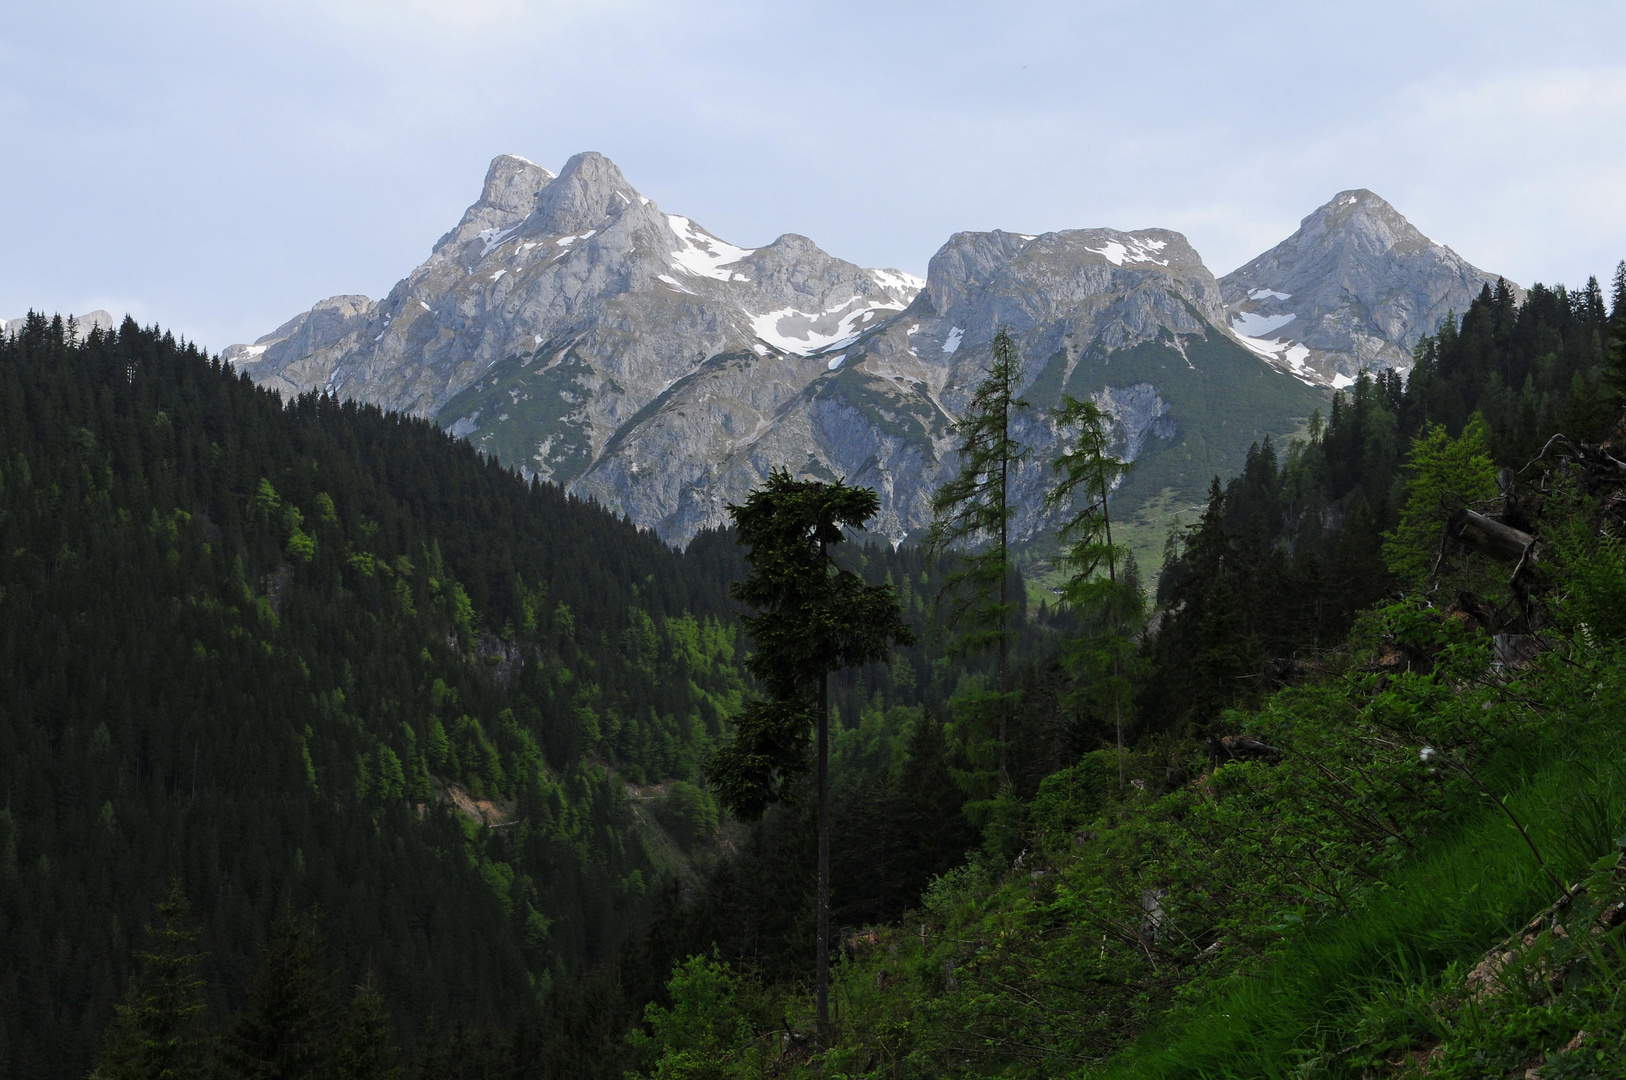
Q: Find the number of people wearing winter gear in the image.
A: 0